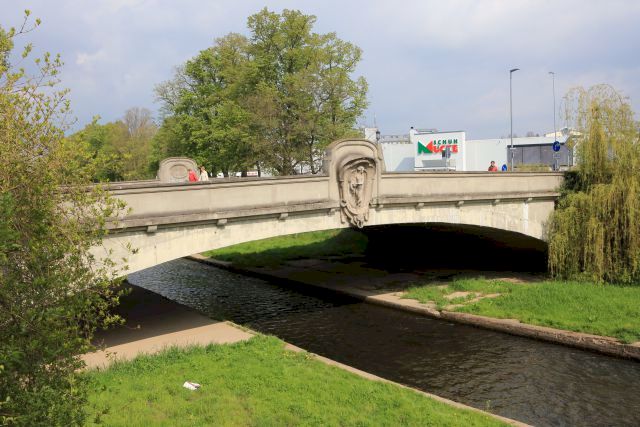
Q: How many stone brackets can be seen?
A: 9